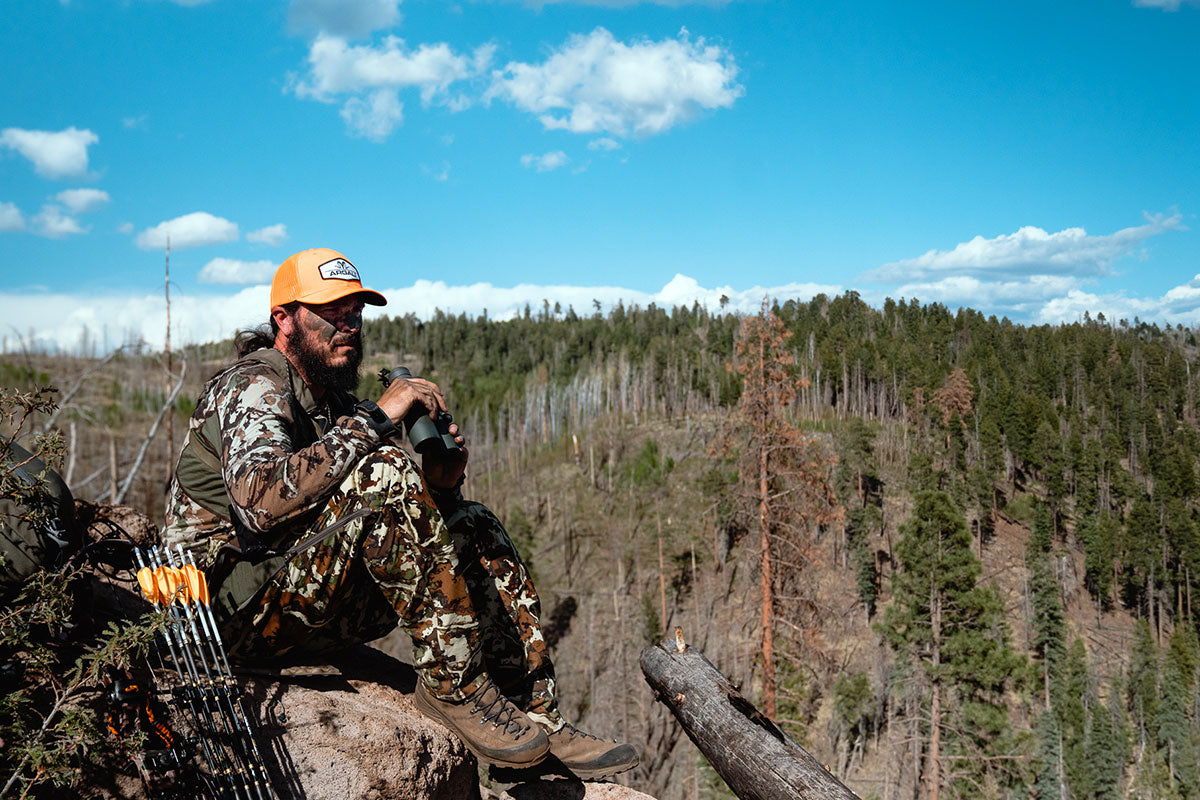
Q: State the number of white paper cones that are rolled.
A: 0